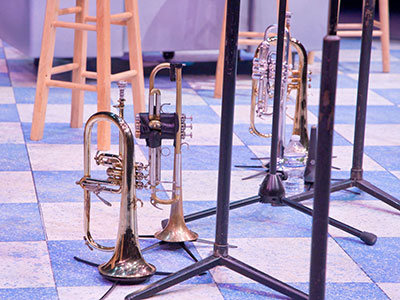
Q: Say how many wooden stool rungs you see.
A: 13